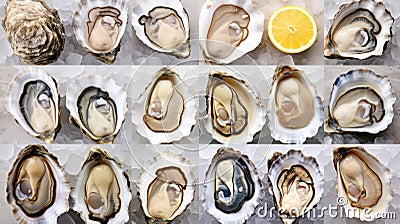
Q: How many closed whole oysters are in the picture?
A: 1